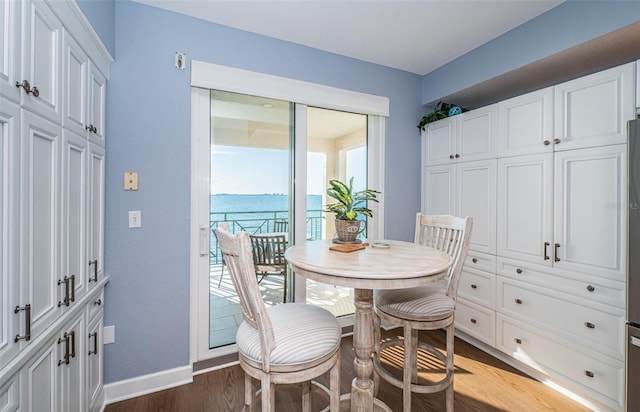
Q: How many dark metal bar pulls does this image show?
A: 9